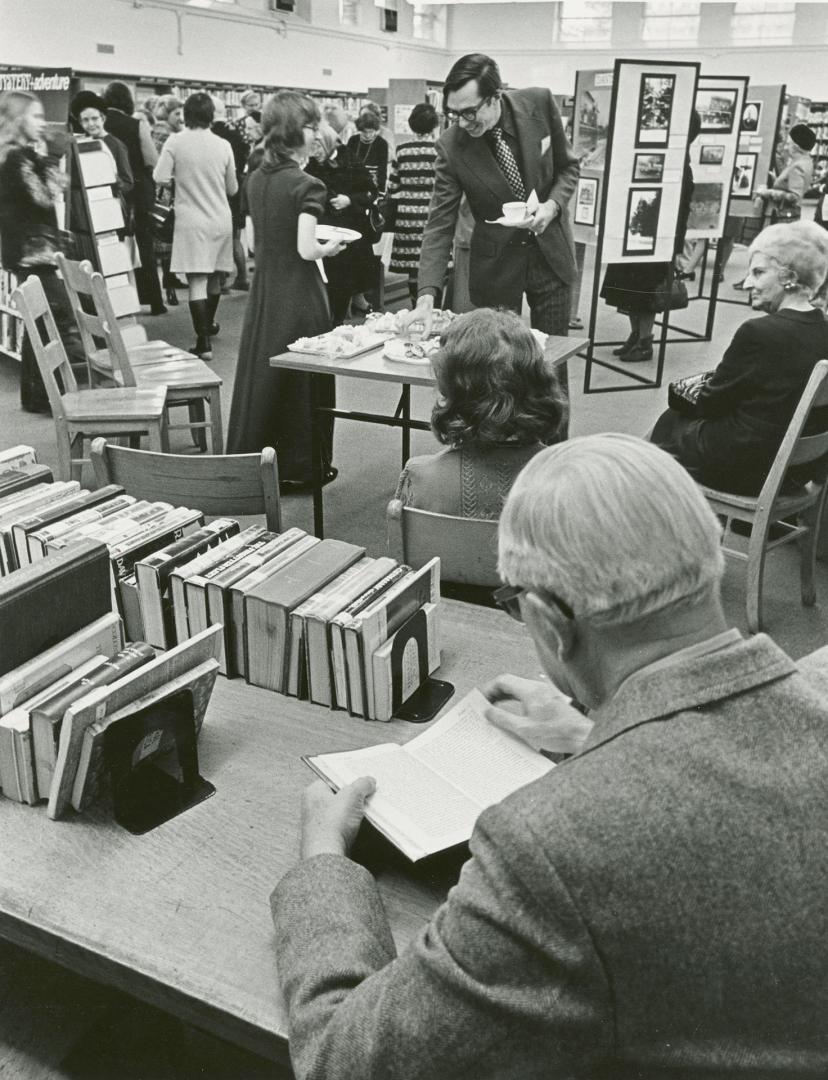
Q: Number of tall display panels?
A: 4